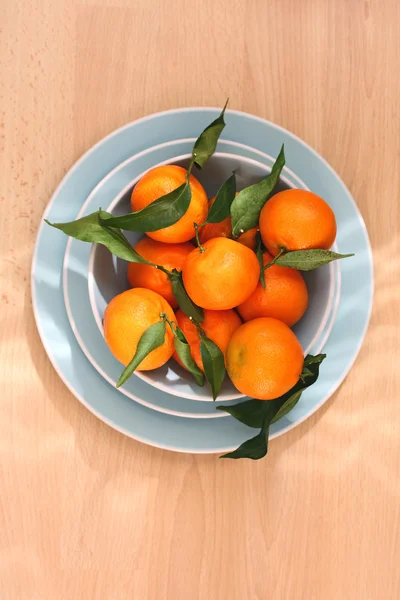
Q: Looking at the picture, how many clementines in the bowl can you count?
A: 9